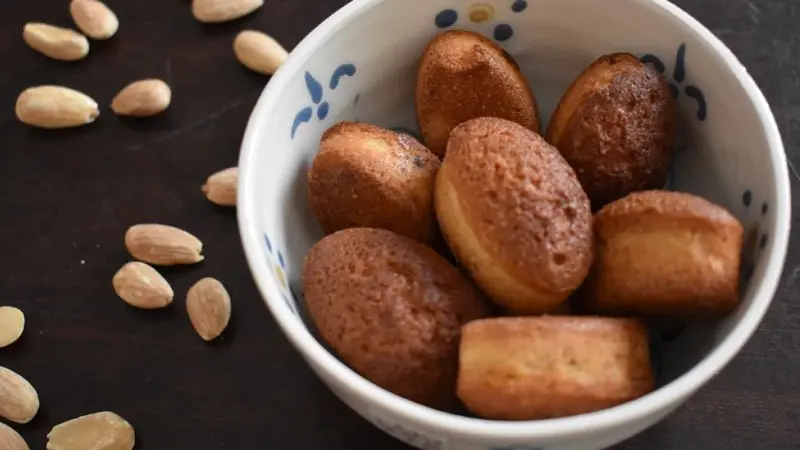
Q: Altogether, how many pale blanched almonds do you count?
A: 14